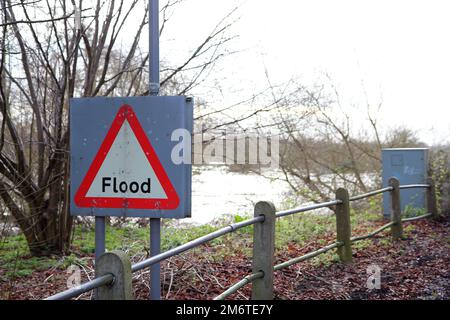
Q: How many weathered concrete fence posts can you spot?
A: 5